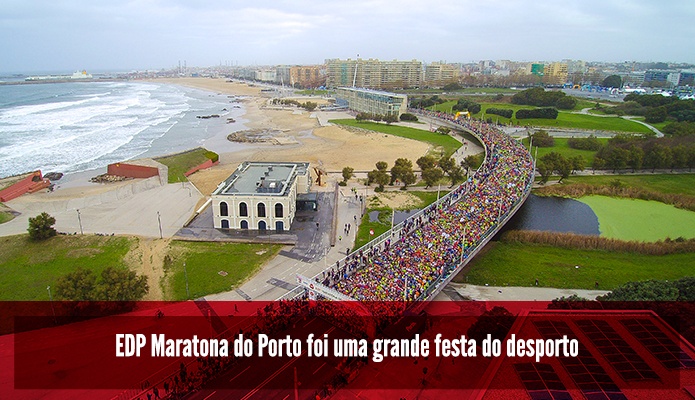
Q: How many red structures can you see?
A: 3